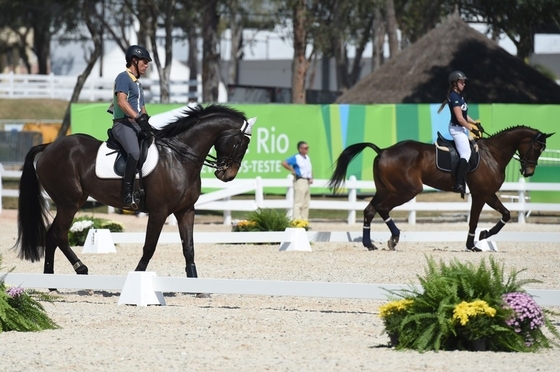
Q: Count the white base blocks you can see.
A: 4